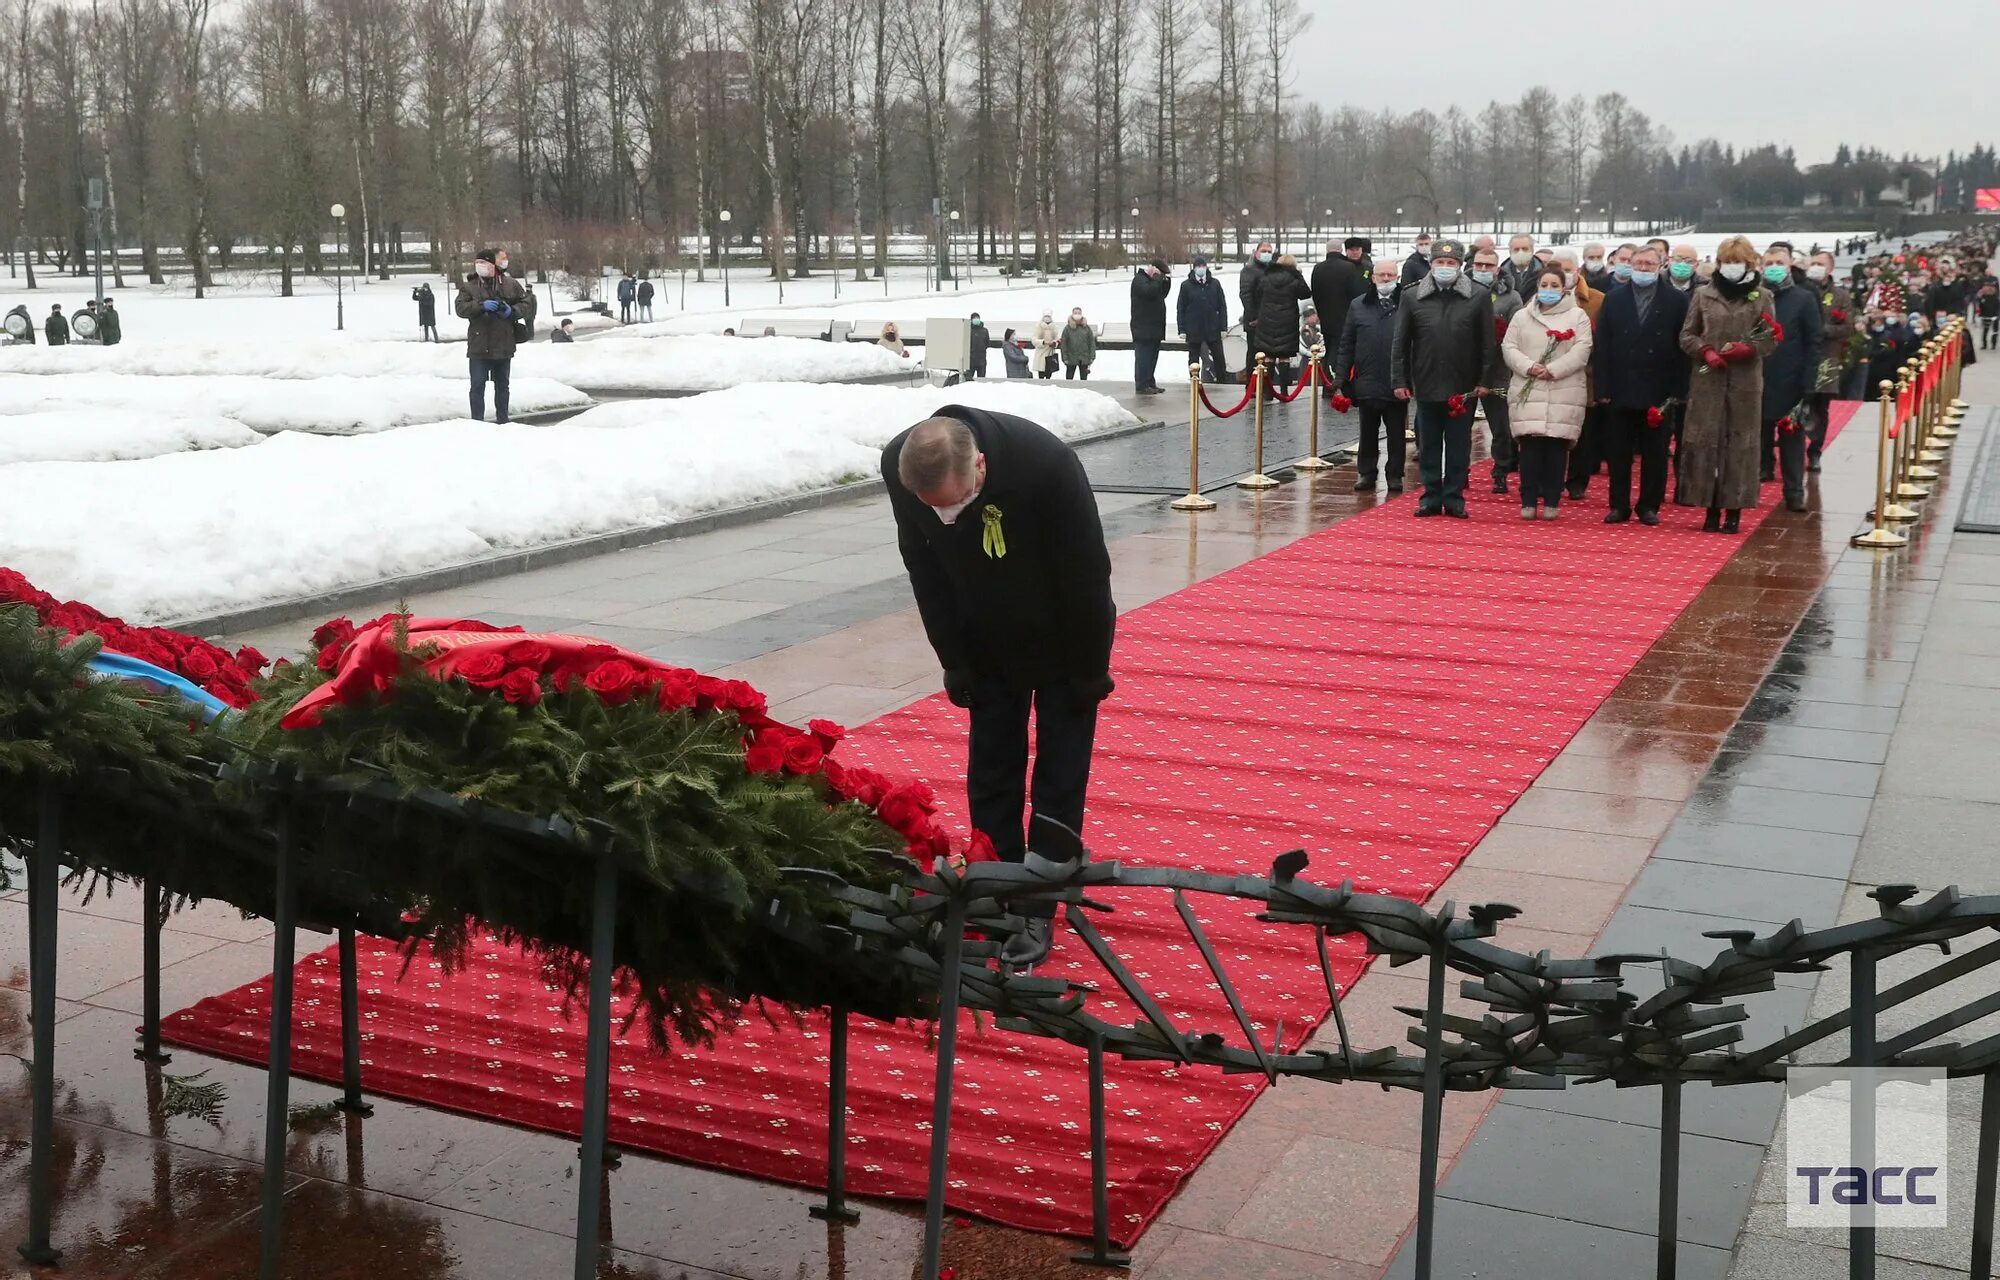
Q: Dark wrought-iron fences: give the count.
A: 1